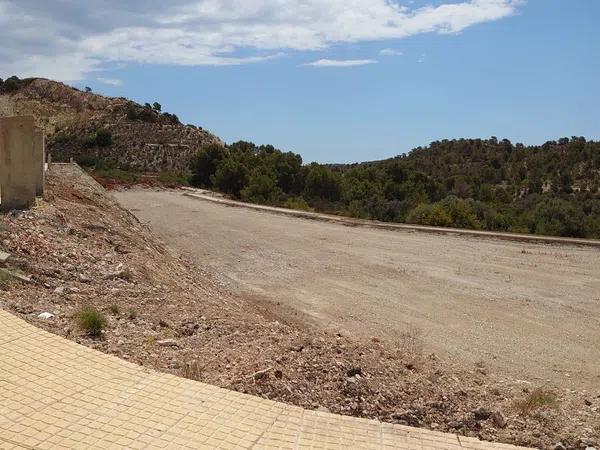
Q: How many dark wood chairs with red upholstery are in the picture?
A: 0